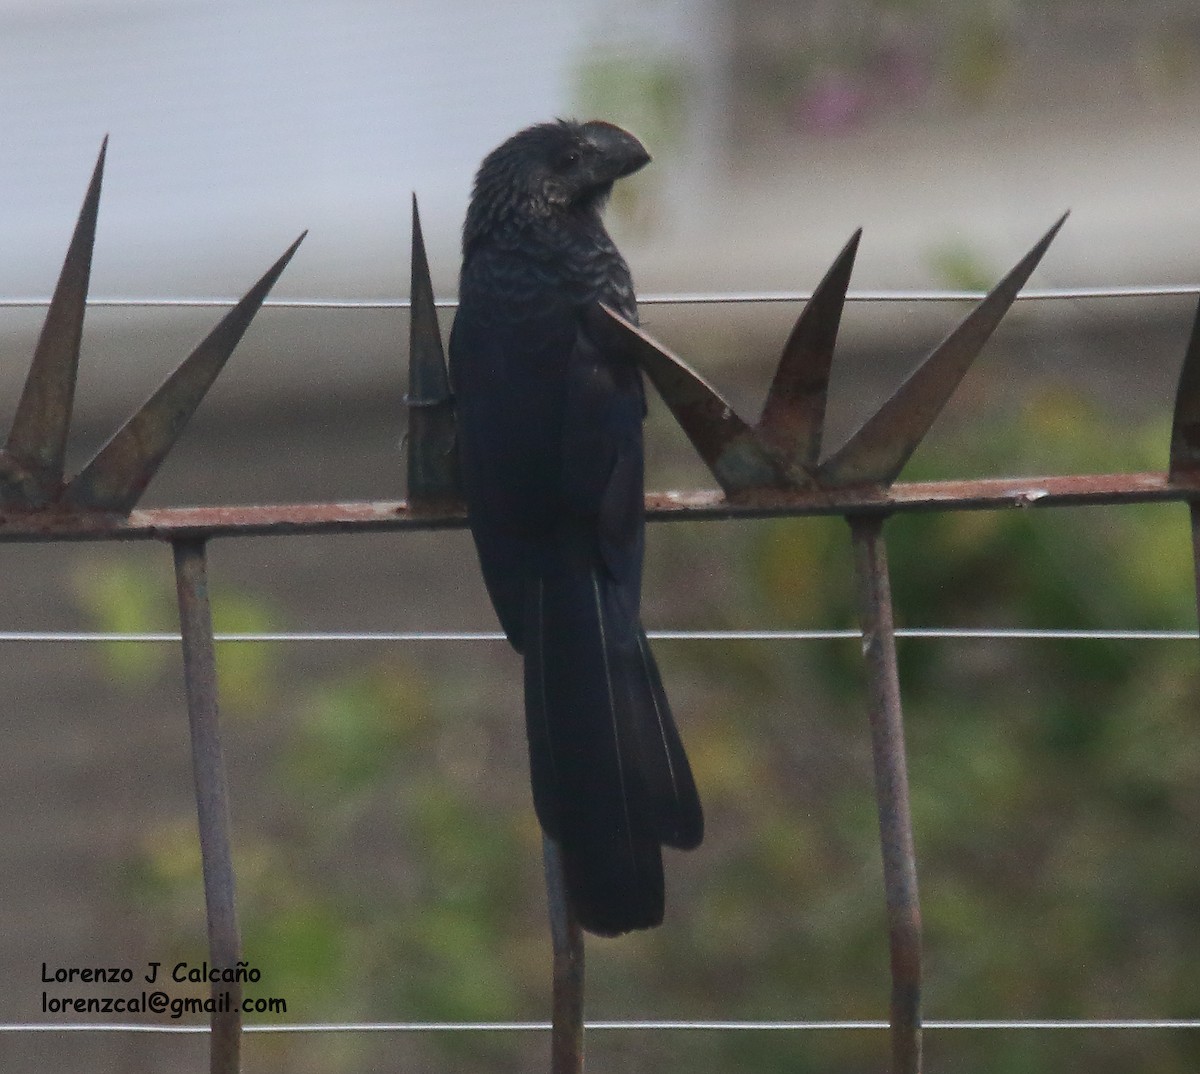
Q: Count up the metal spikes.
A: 7